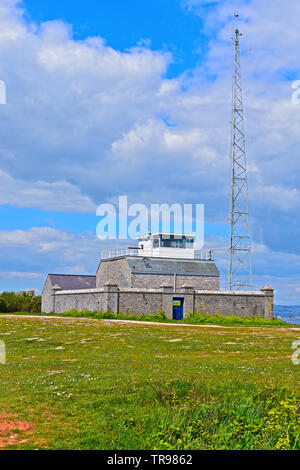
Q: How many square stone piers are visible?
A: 5